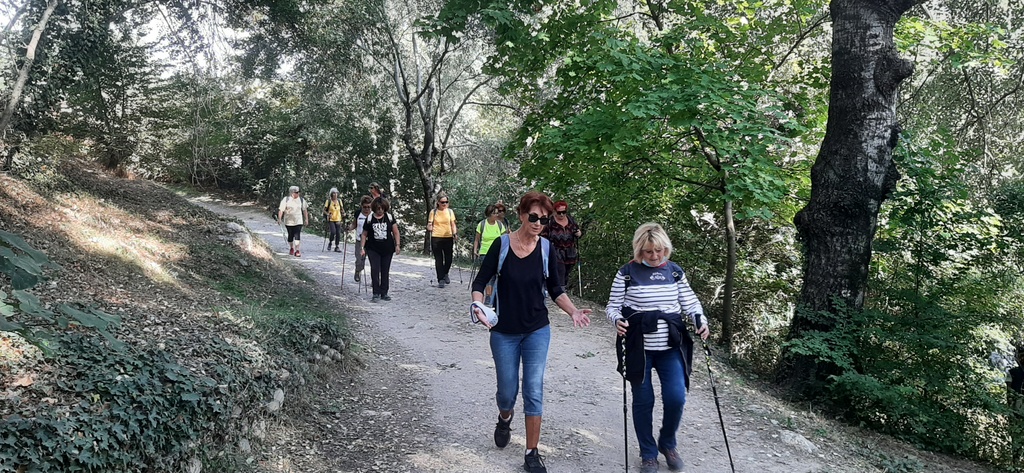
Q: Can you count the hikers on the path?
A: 11